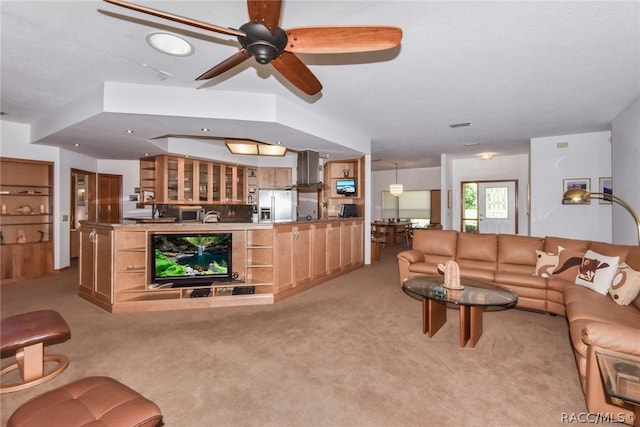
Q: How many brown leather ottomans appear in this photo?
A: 2